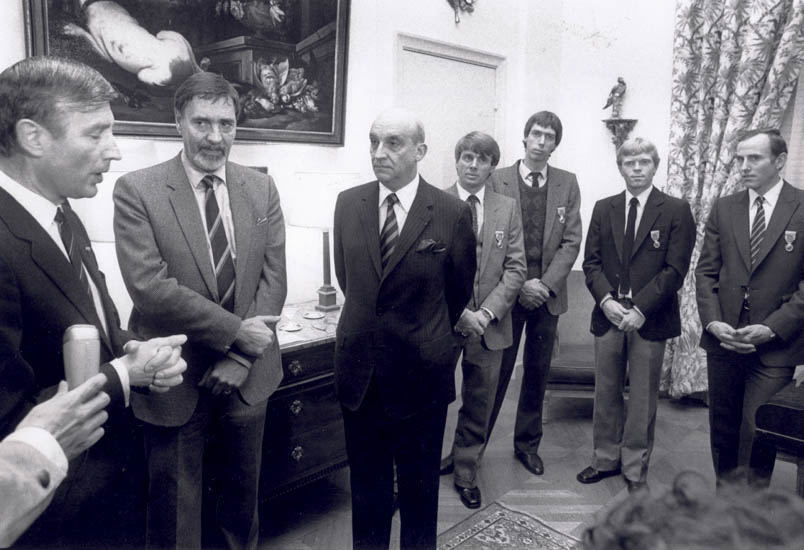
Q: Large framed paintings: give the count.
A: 1